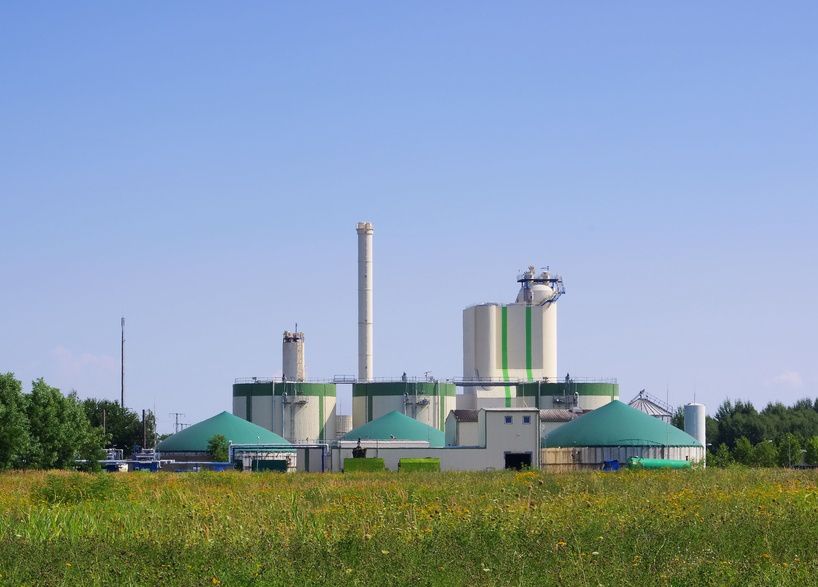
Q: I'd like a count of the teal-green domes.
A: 3